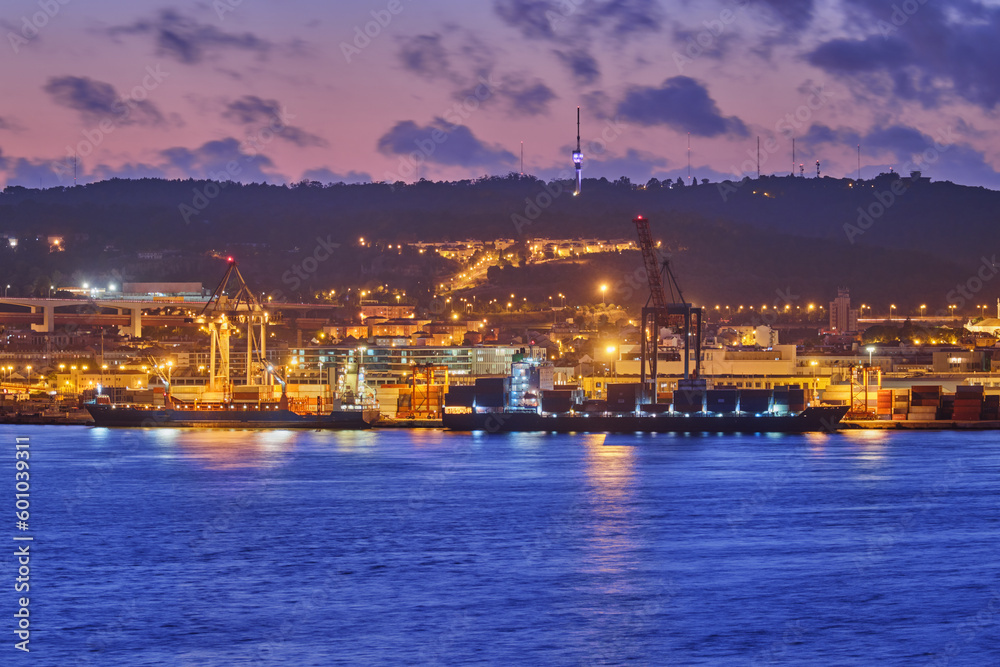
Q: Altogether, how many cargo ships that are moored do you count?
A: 2